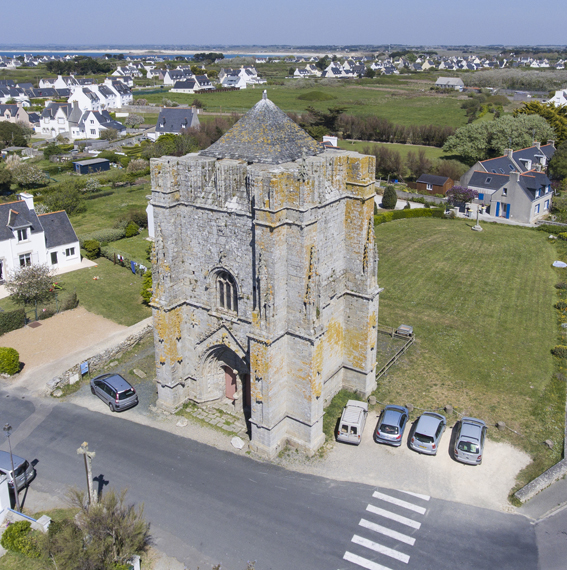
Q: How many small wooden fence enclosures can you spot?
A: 1